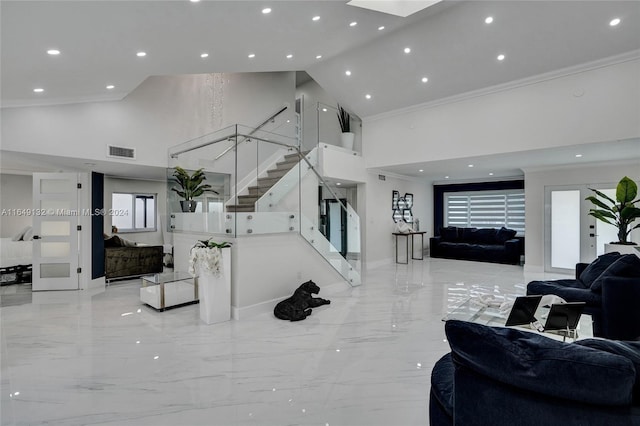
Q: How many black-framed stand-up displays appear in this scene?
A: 2